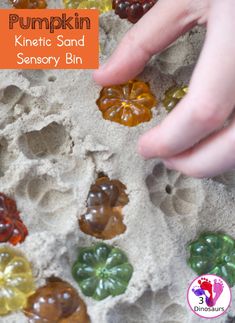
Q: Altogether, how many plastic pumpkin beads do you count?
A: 11